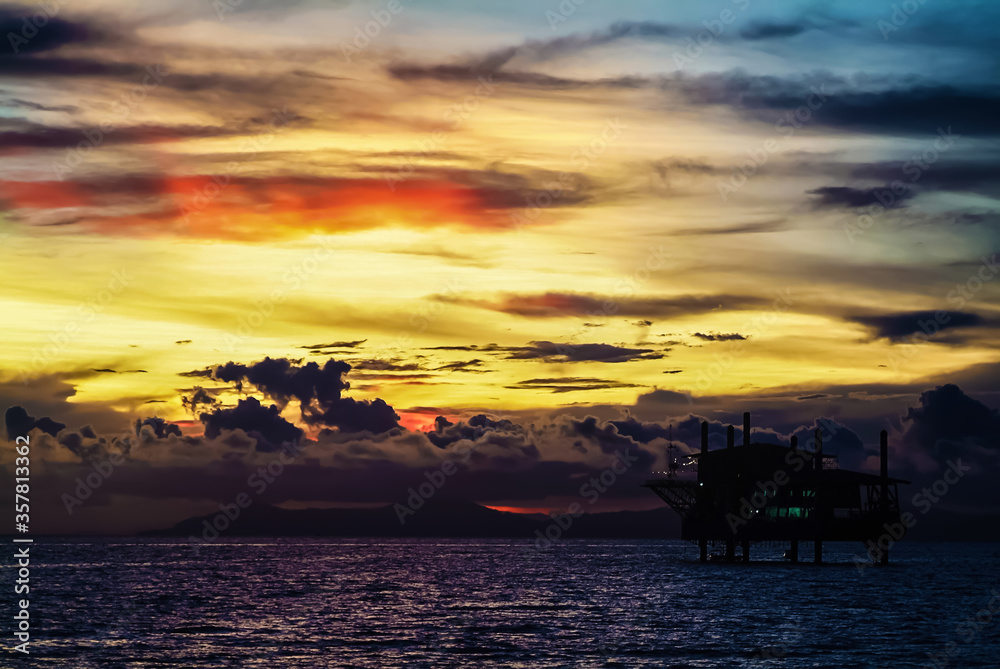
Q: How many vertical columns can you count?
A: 6